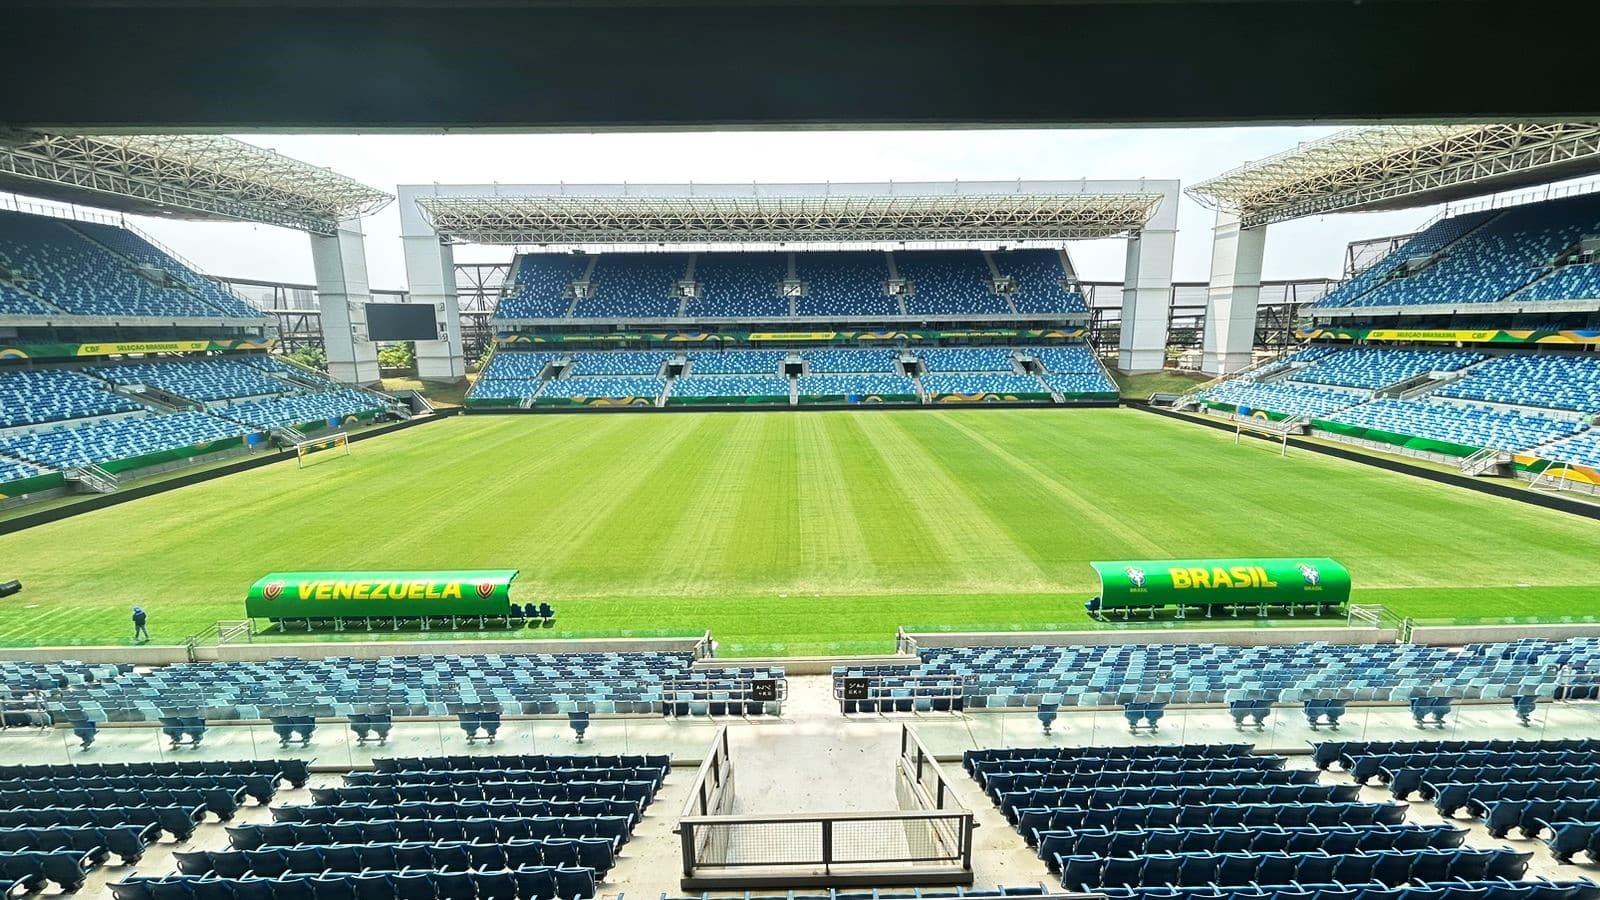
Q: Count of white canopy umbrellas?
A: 0